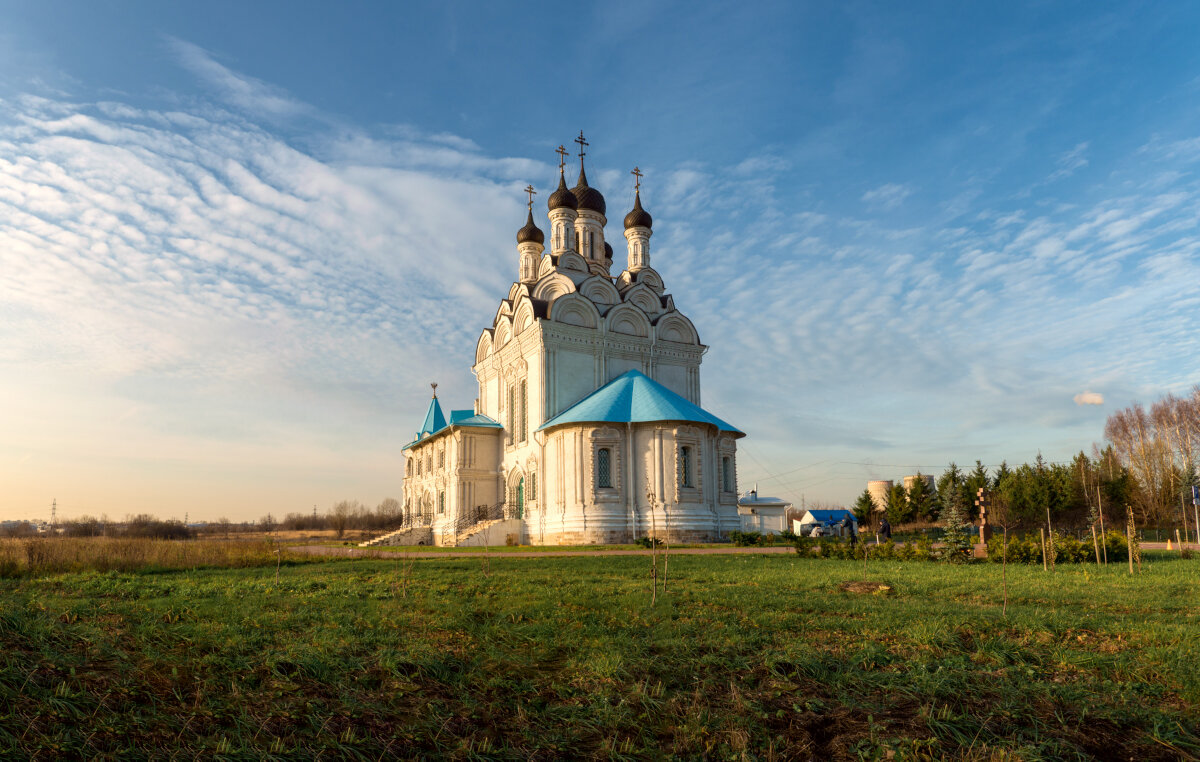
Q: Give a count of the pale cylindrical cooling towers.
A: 2